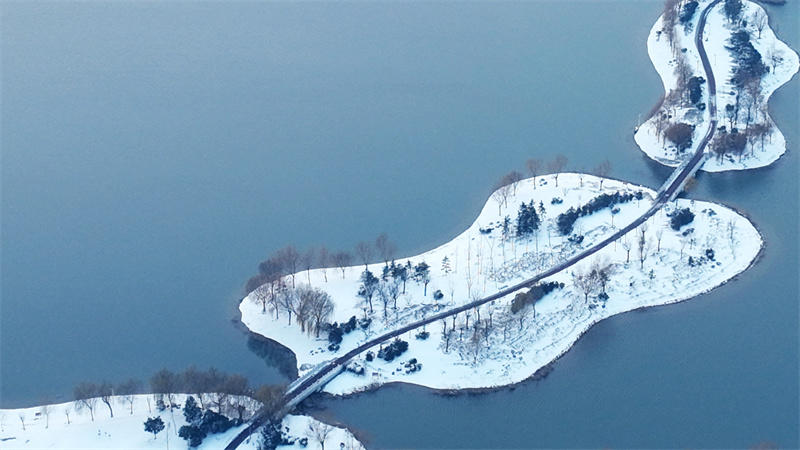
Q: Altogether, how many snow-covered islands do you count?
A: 3